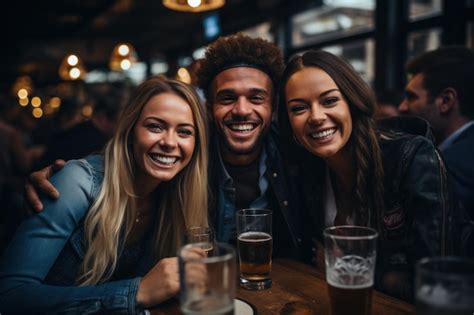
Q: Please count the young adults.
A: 3